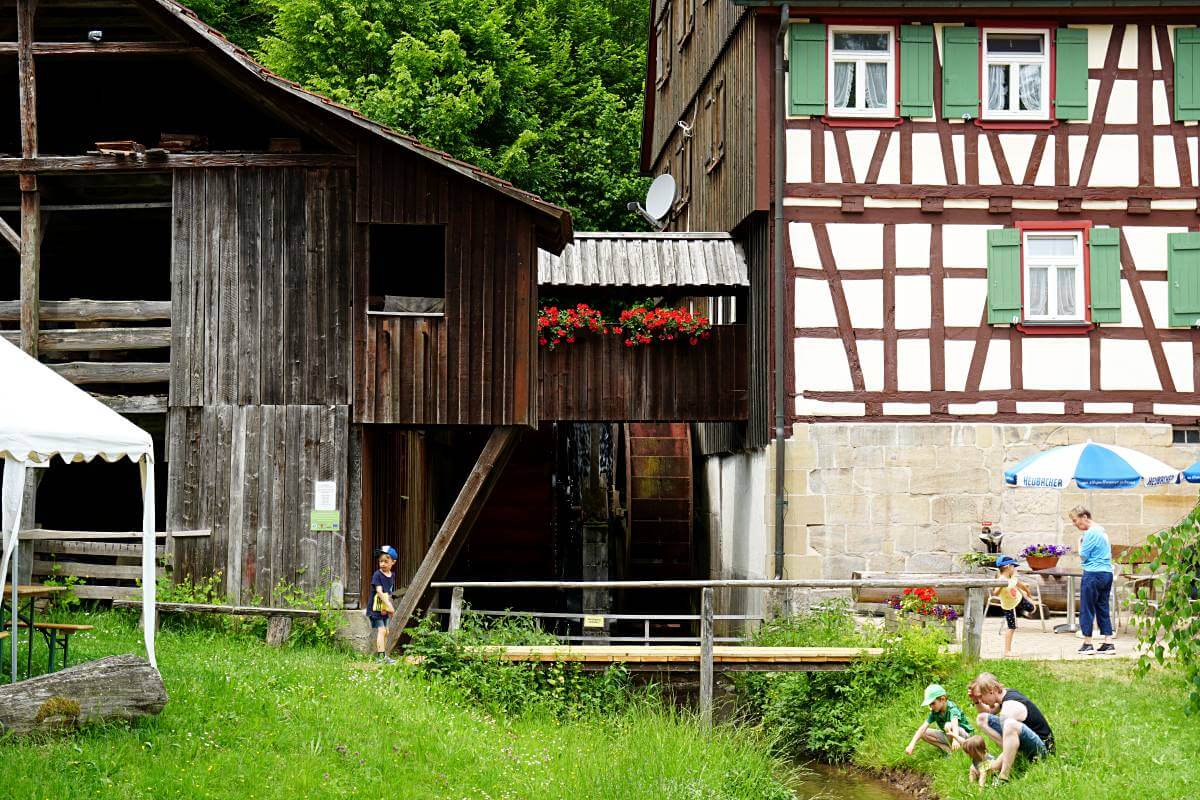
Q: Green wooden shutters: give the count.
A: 8